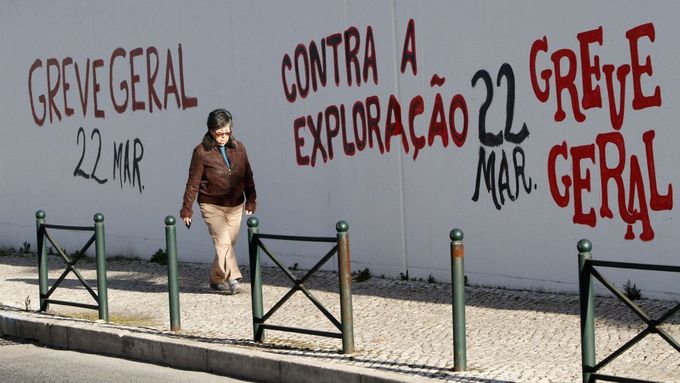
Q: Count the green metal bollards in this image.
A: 7